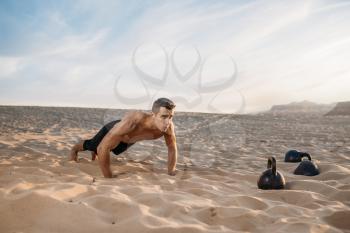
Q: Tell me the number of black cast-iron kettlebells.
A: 3